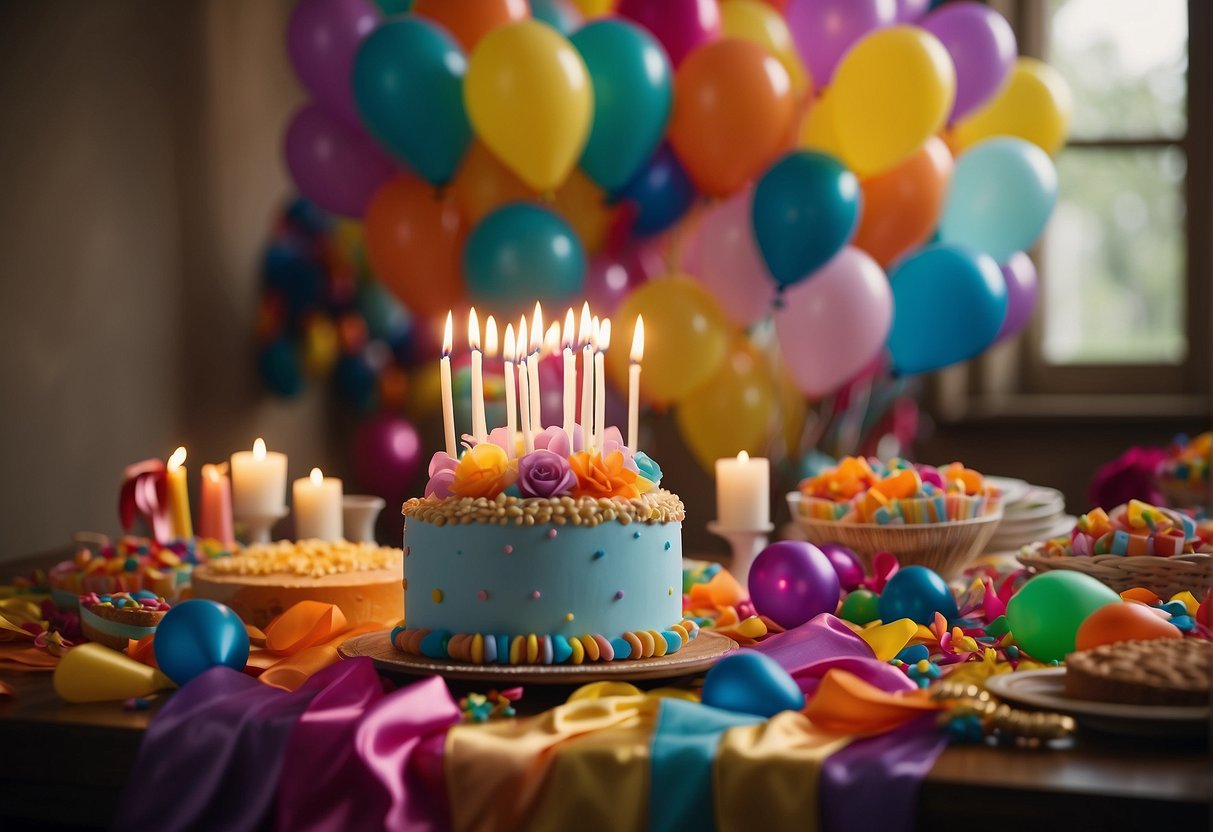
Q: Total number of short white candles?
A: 3